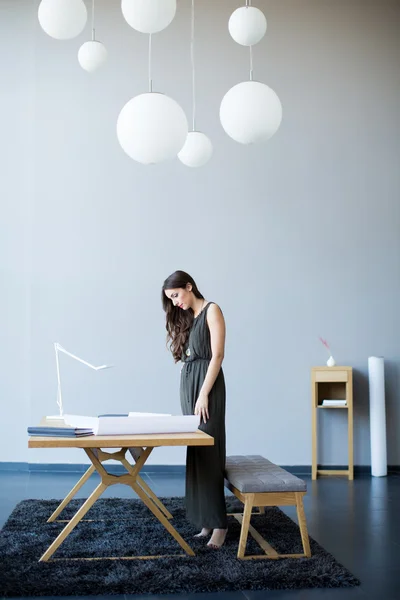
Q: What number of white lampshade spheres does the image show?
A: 7